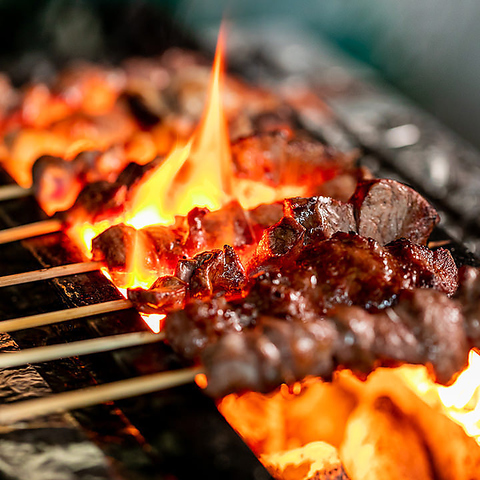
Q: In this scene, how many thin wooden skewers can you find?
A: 6